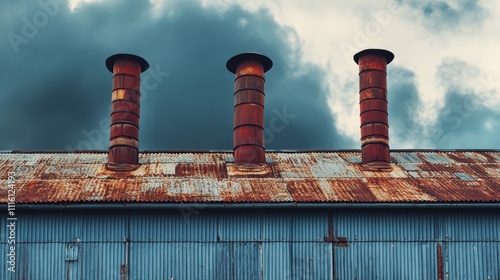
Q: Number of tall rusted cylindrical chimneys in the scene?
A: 3